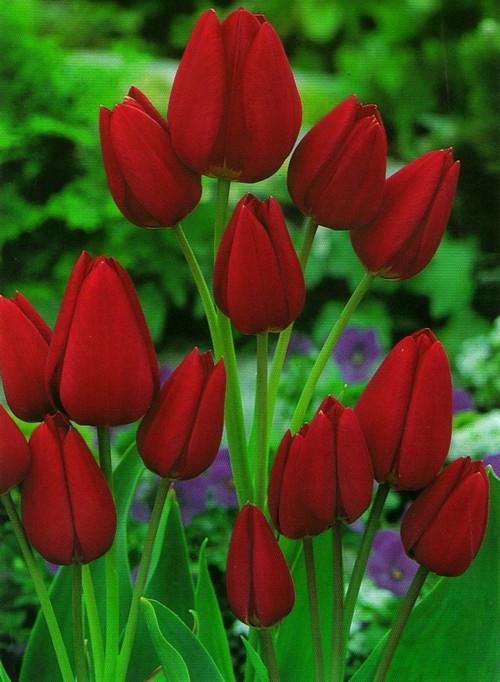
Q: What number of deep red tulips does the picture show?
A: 15